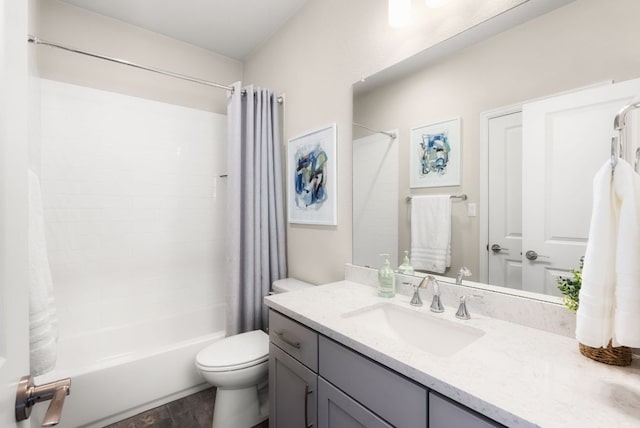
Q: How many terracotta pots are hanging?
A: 0